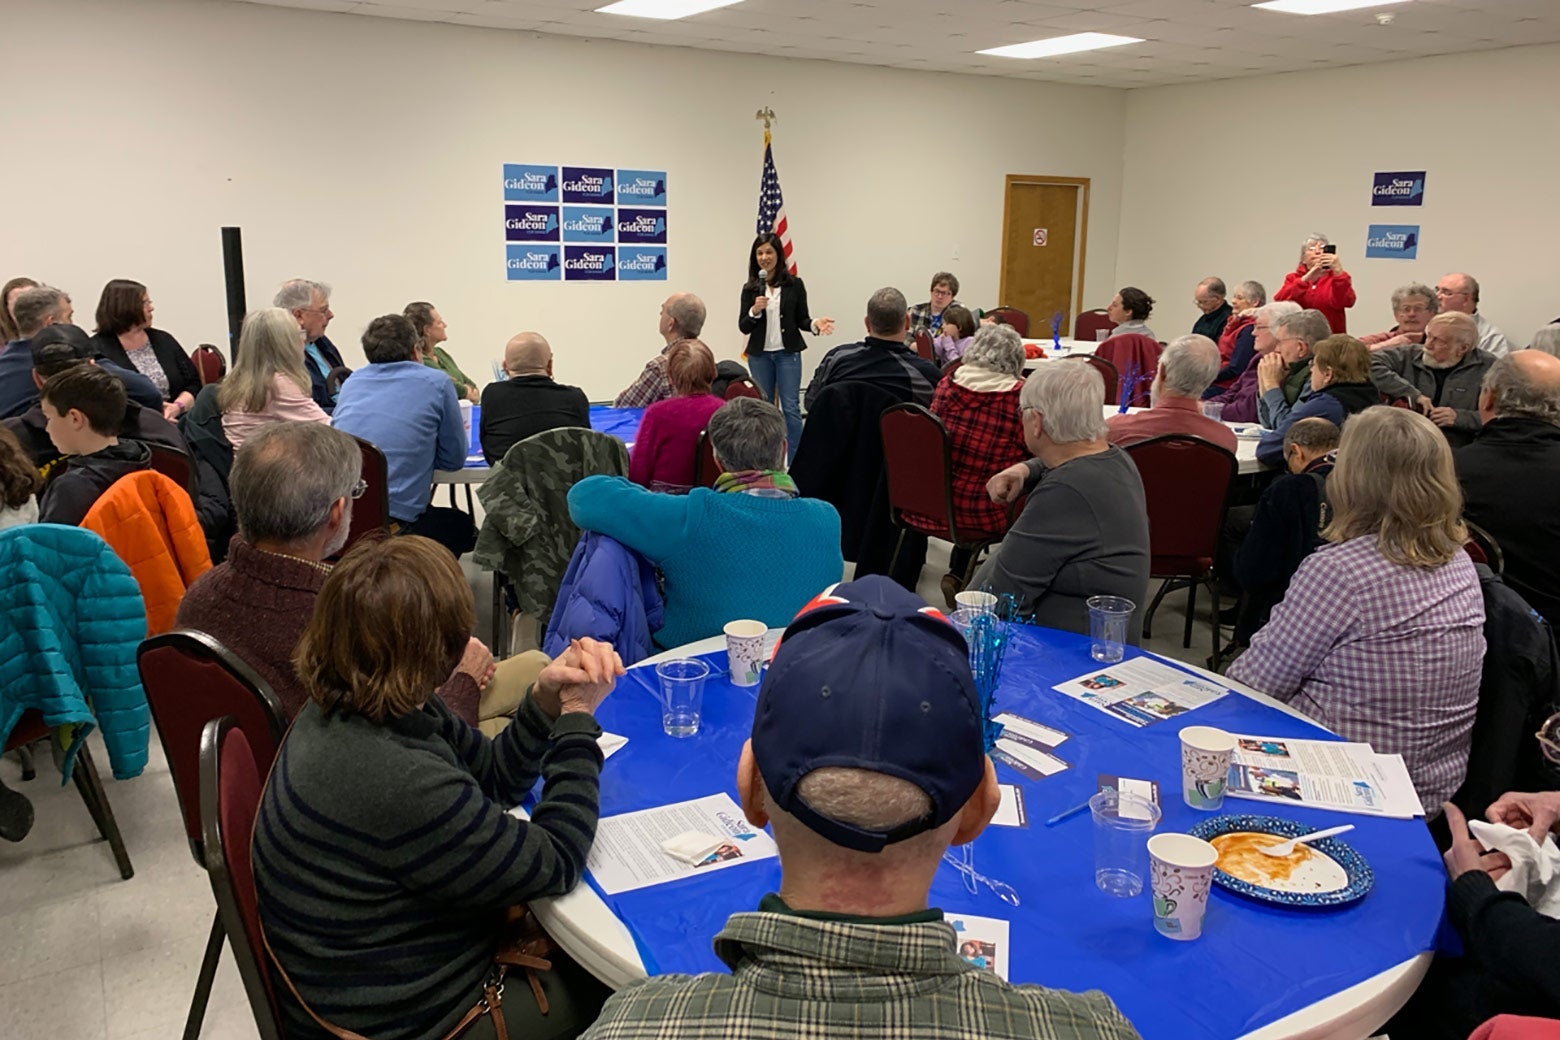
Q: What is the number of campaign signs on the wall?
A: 11